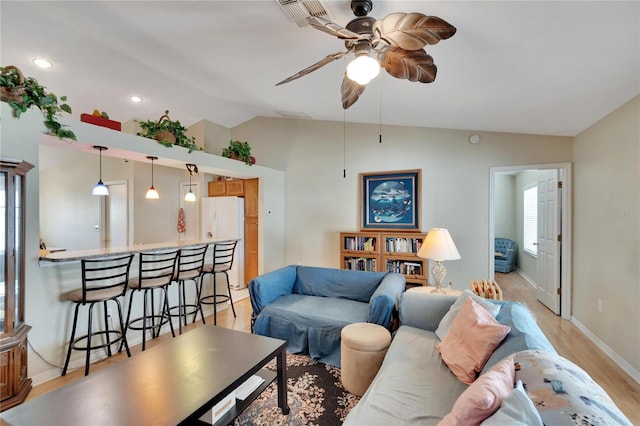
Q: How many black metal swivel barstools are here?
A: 4